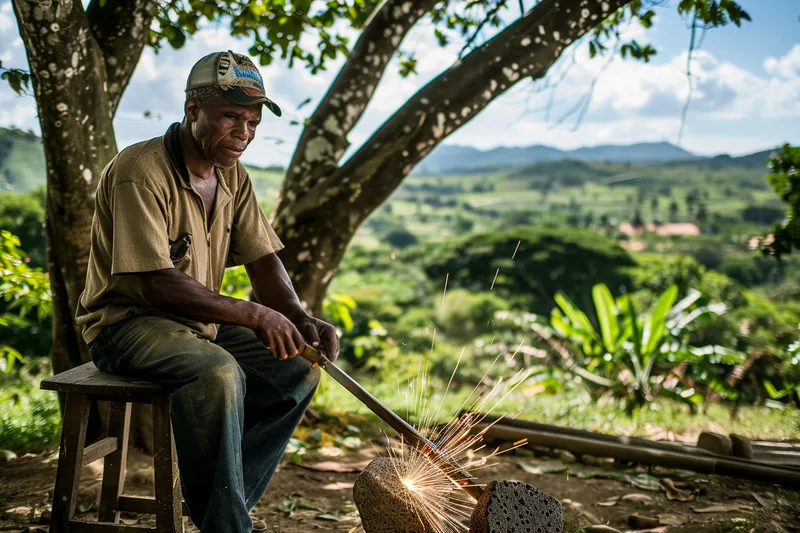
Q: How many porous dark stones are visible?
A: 2